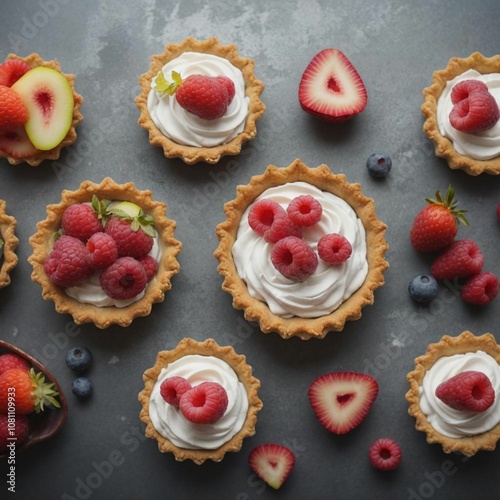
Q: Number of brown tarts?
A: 8